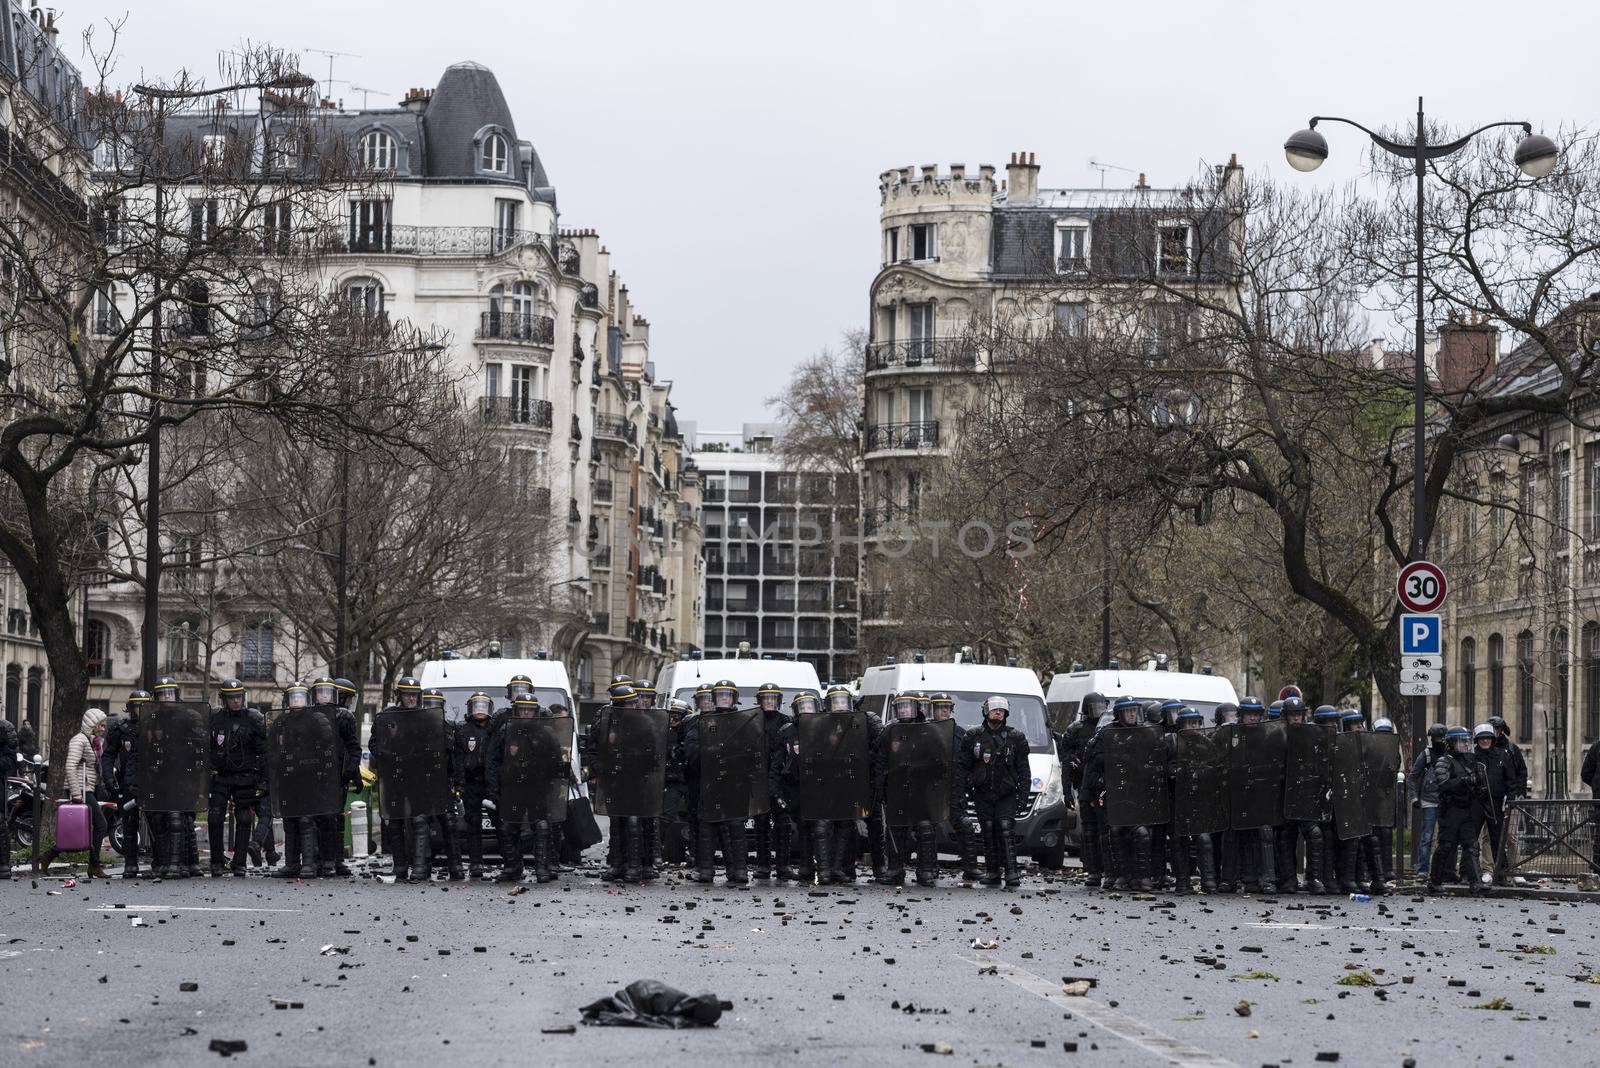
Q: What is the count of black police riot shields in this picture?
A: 14